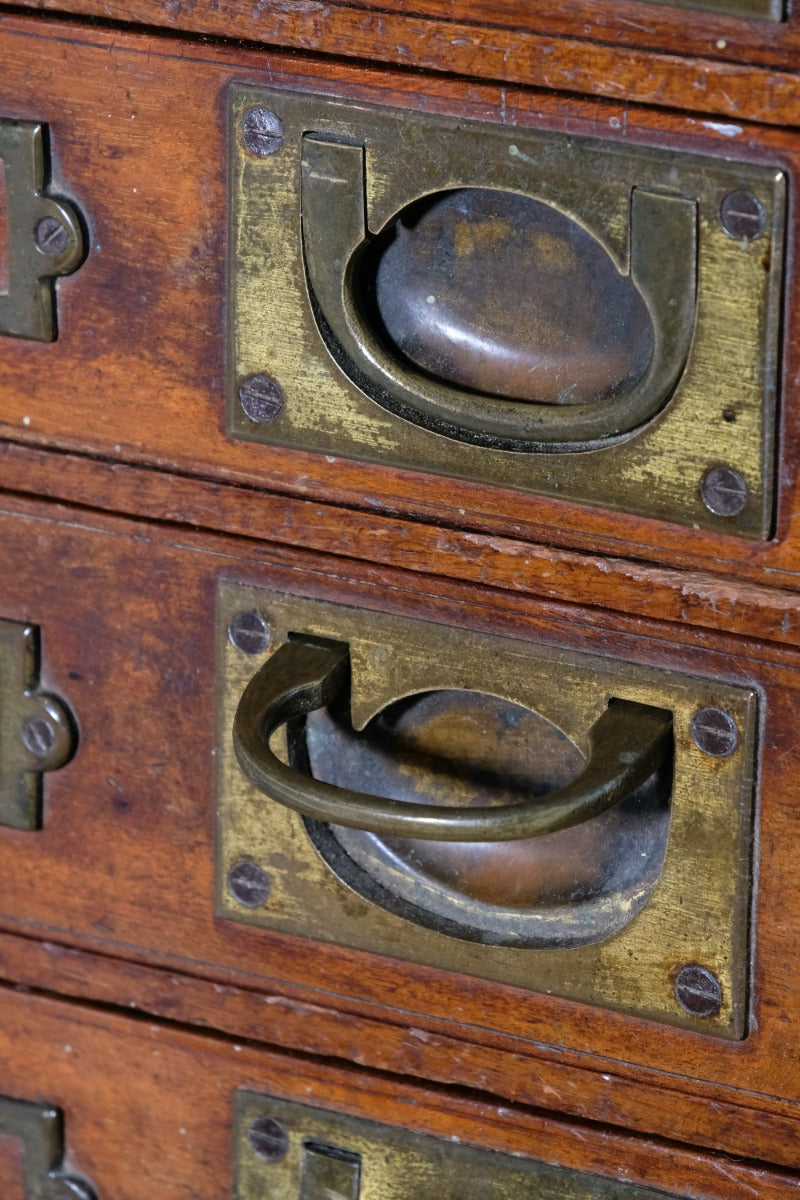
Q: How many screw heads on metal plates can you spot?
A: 11